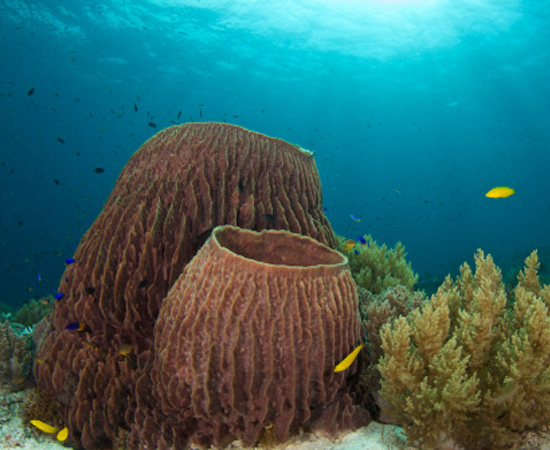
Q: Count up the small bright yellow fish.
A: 4